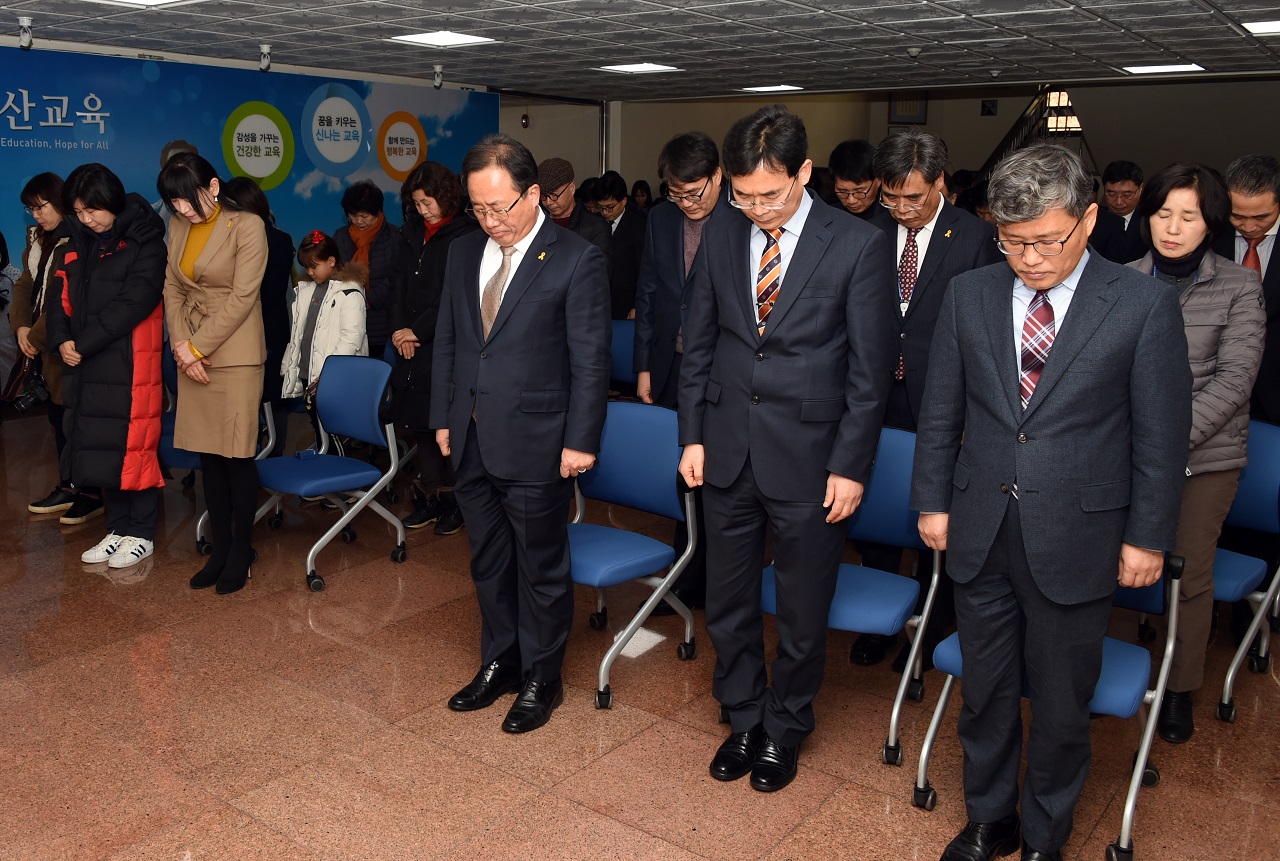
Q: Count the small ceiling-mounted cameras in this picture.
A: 3